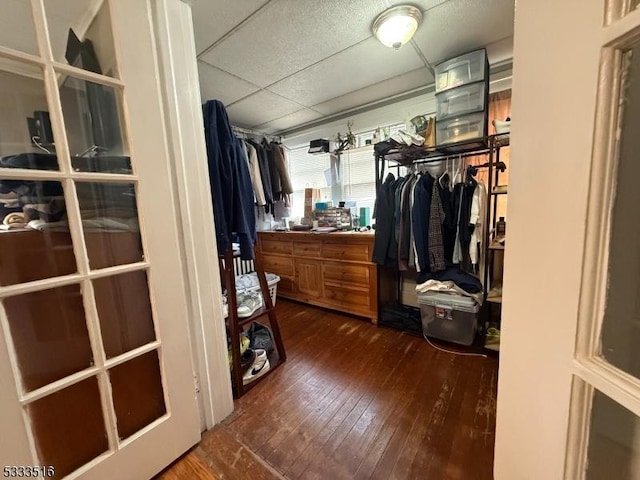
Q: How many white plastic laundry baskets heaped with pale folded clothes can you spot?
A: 1